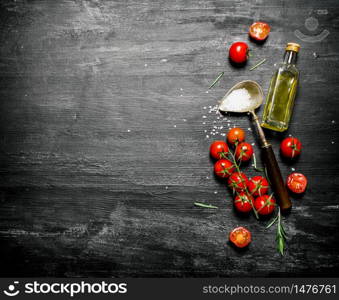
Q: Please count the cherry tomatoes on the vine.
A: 8